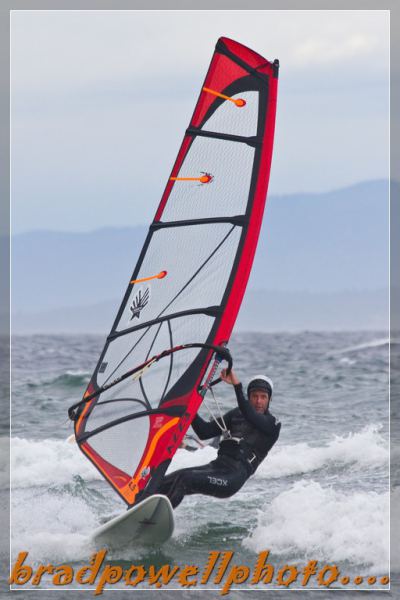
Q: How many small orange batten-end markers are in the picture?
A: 3